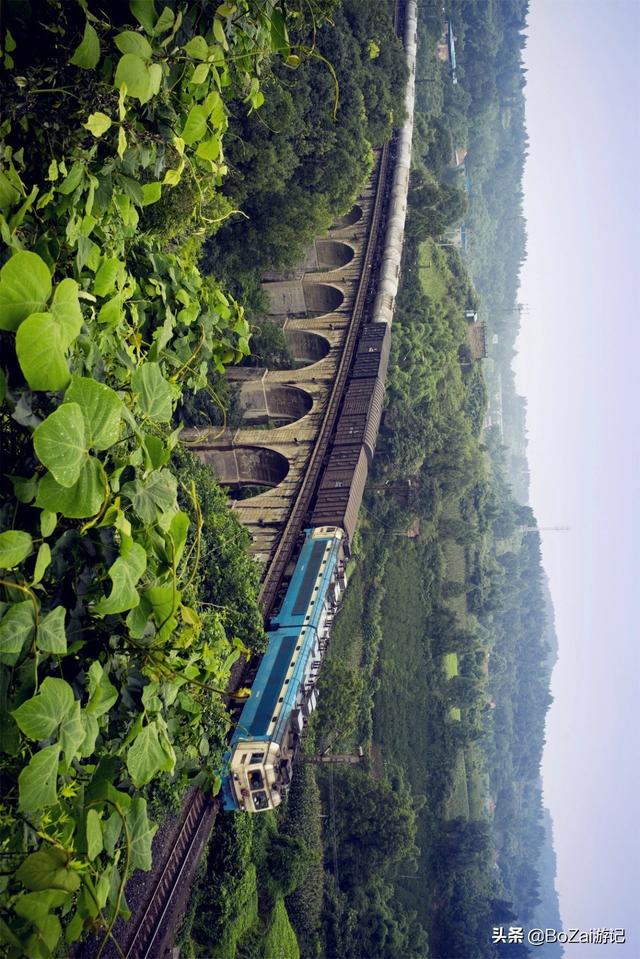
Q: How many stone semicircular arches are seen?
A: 6